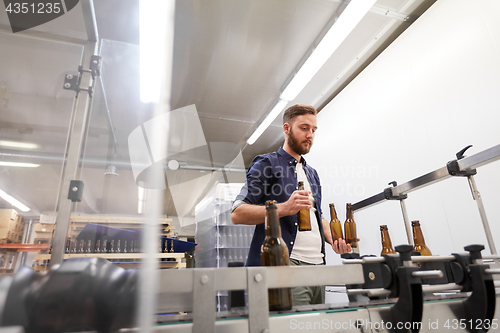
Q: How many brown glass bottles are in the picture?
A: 6